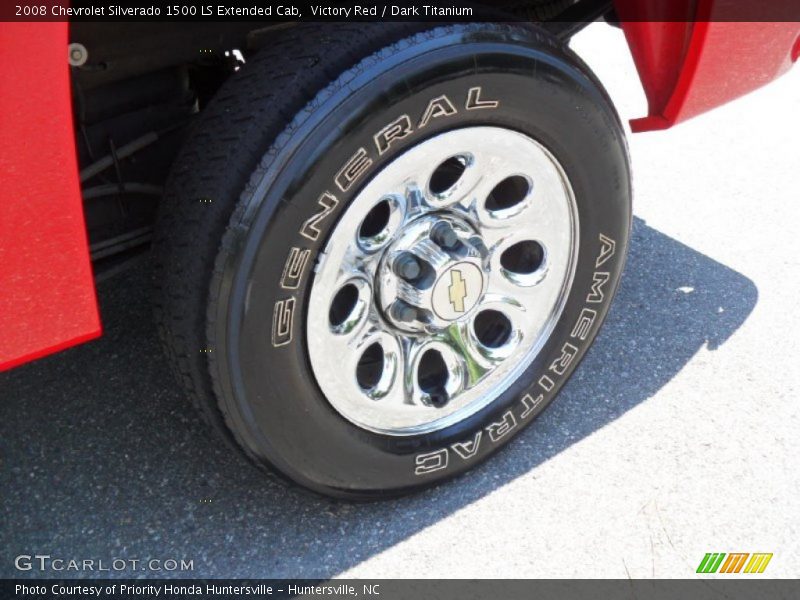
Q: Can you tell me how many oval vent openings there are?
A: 8